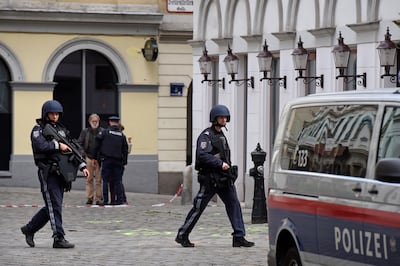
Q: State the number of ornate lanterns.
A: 6